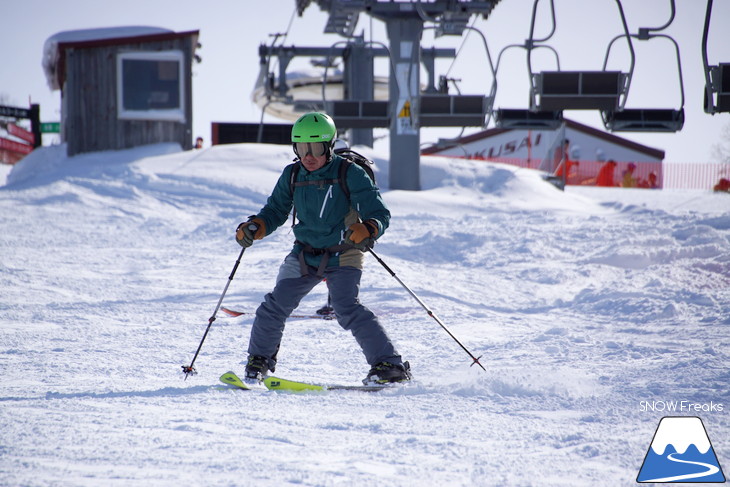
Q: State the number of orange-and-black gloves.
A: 2